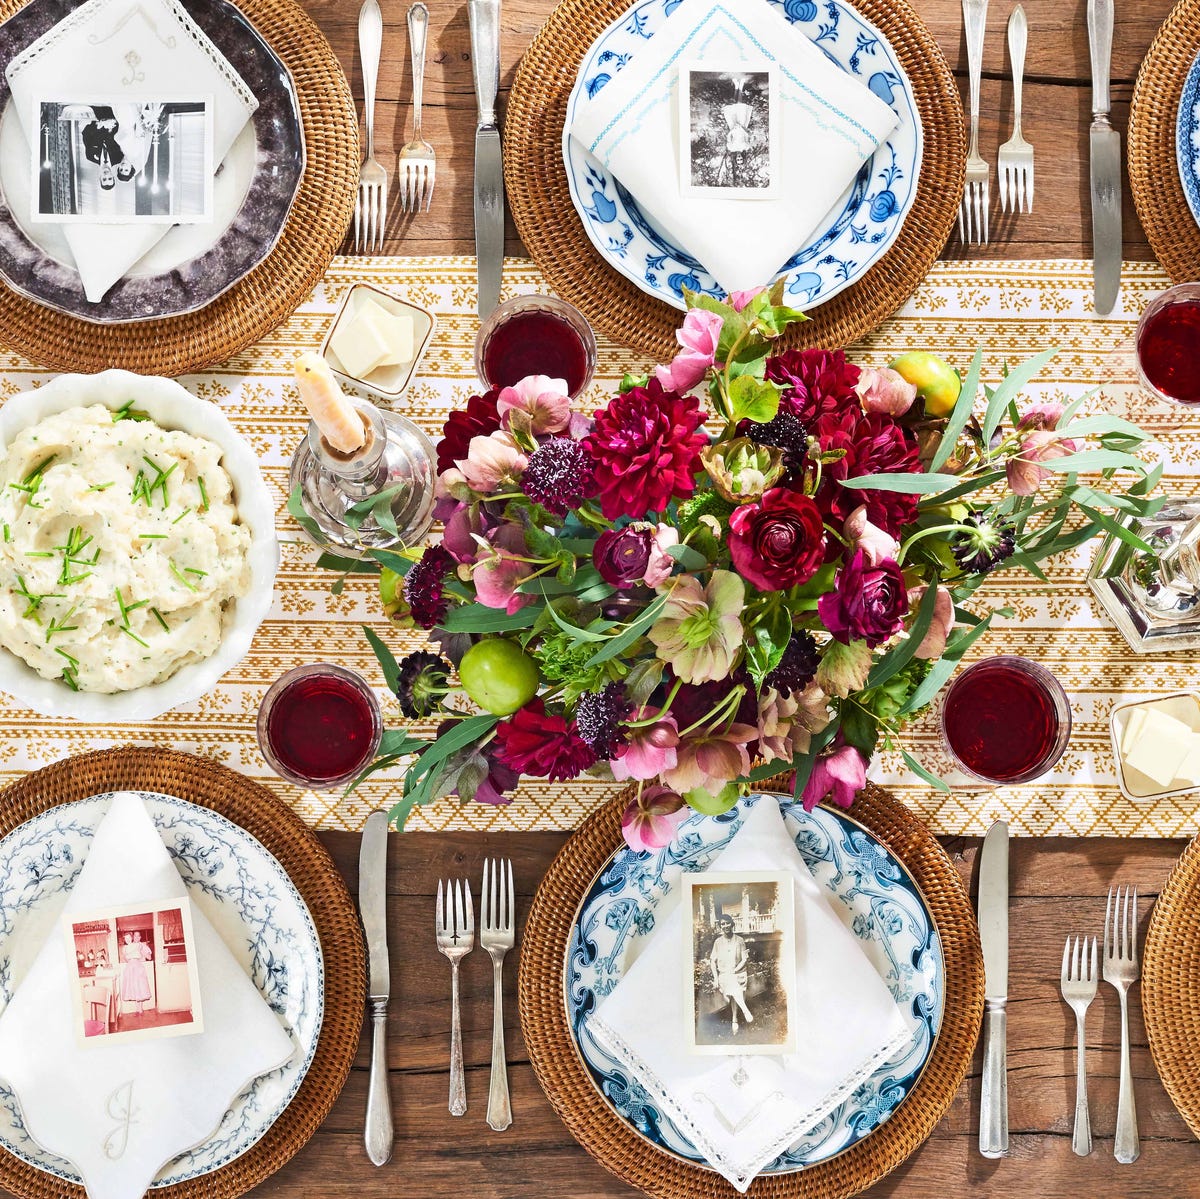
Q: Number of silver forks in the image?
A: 8